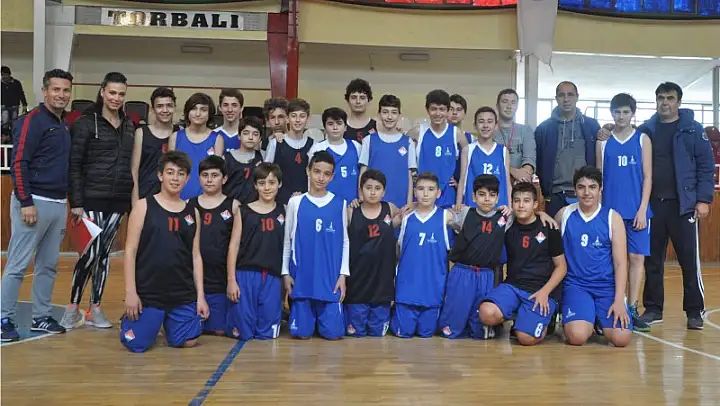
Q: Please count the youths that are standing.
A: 13